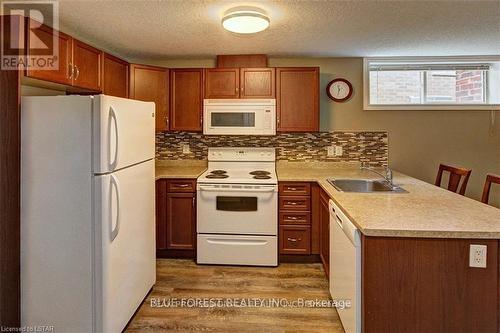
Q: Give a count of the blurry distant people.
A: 0